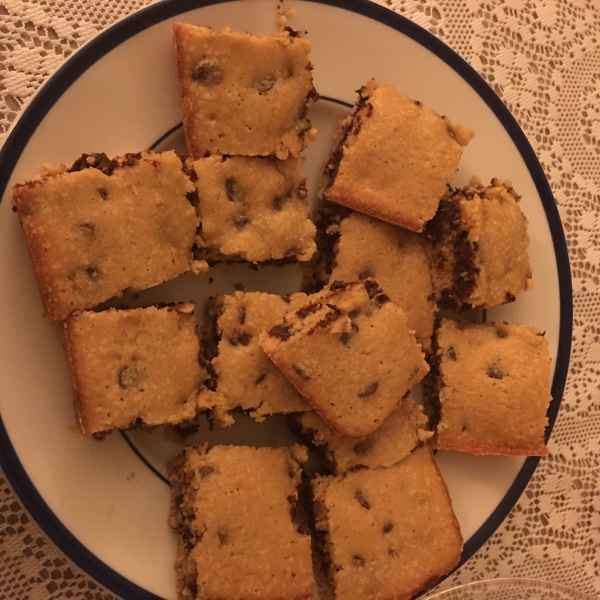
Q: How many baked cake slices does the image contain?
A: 13